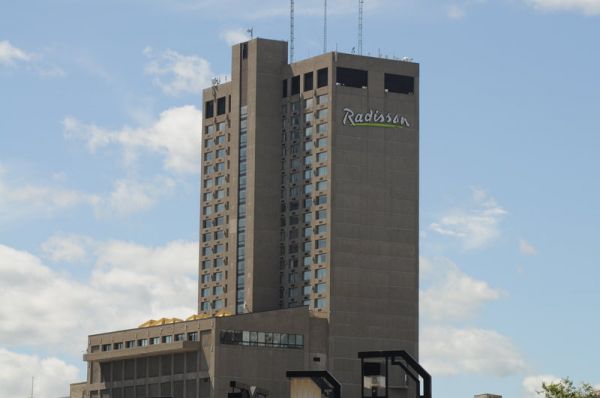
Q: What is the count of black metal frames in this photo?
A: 2